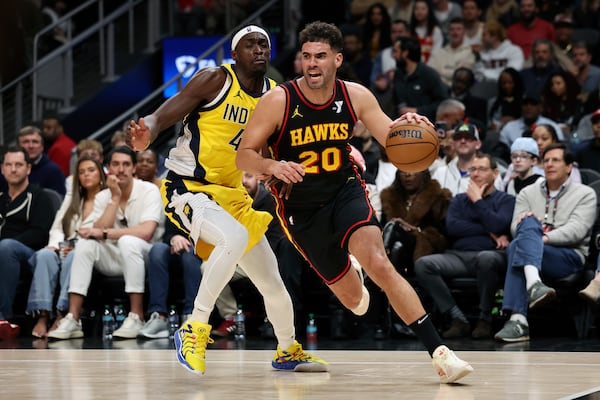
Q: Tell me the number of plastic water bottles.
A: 5